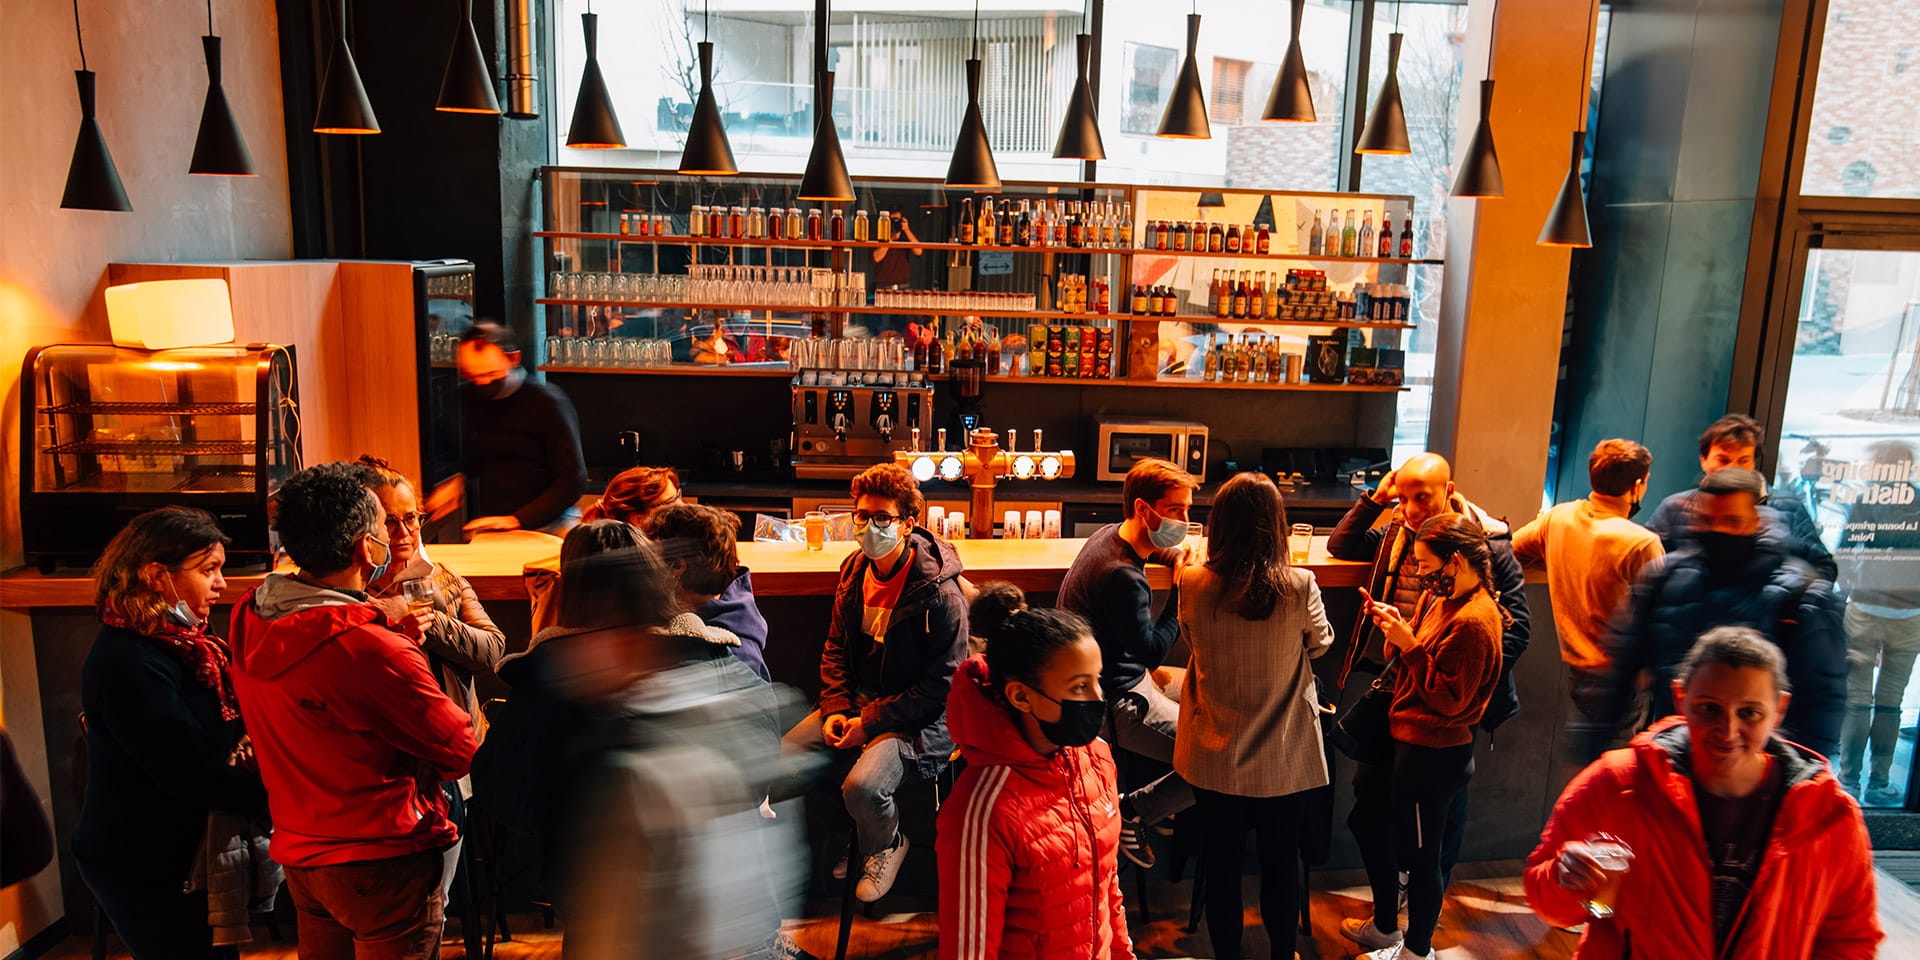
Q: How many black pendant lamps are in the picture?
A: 14